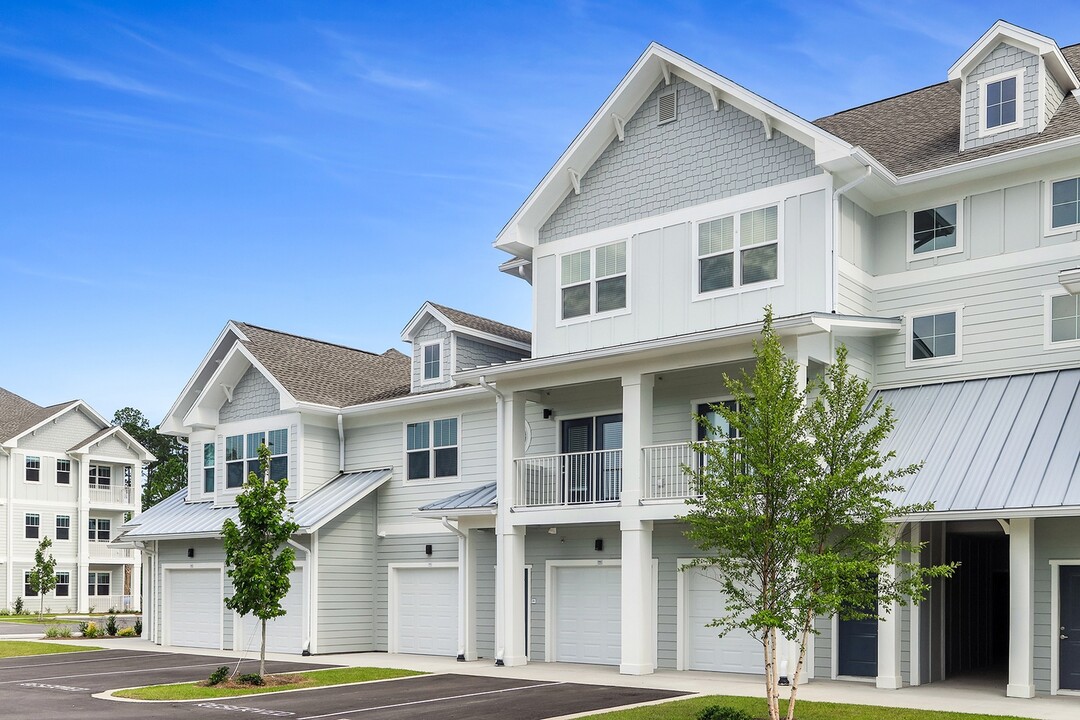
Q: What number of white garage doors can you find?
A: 5